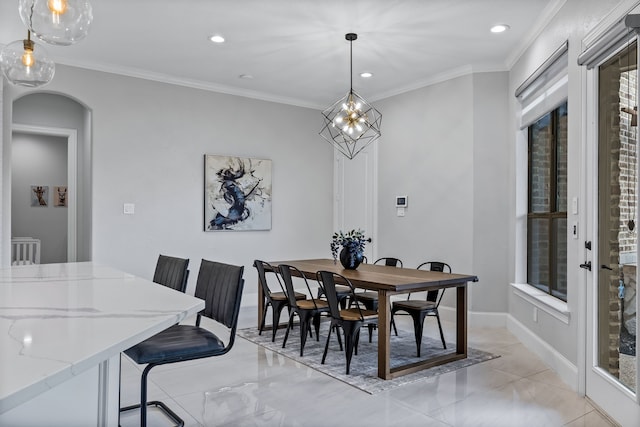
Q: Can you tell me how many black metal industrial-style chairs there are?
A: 6